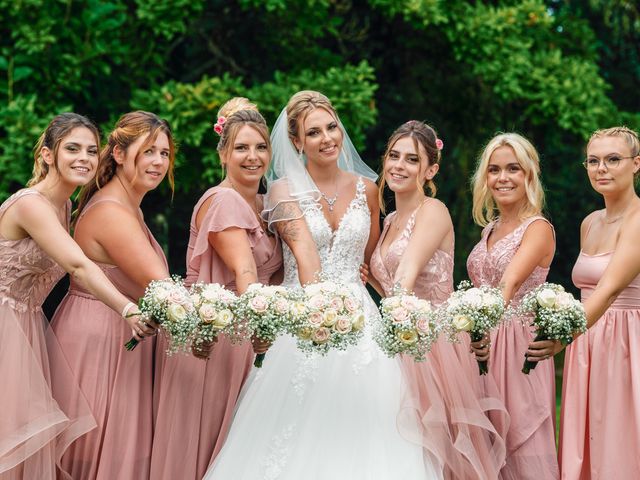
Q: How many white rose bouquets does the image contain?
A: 7